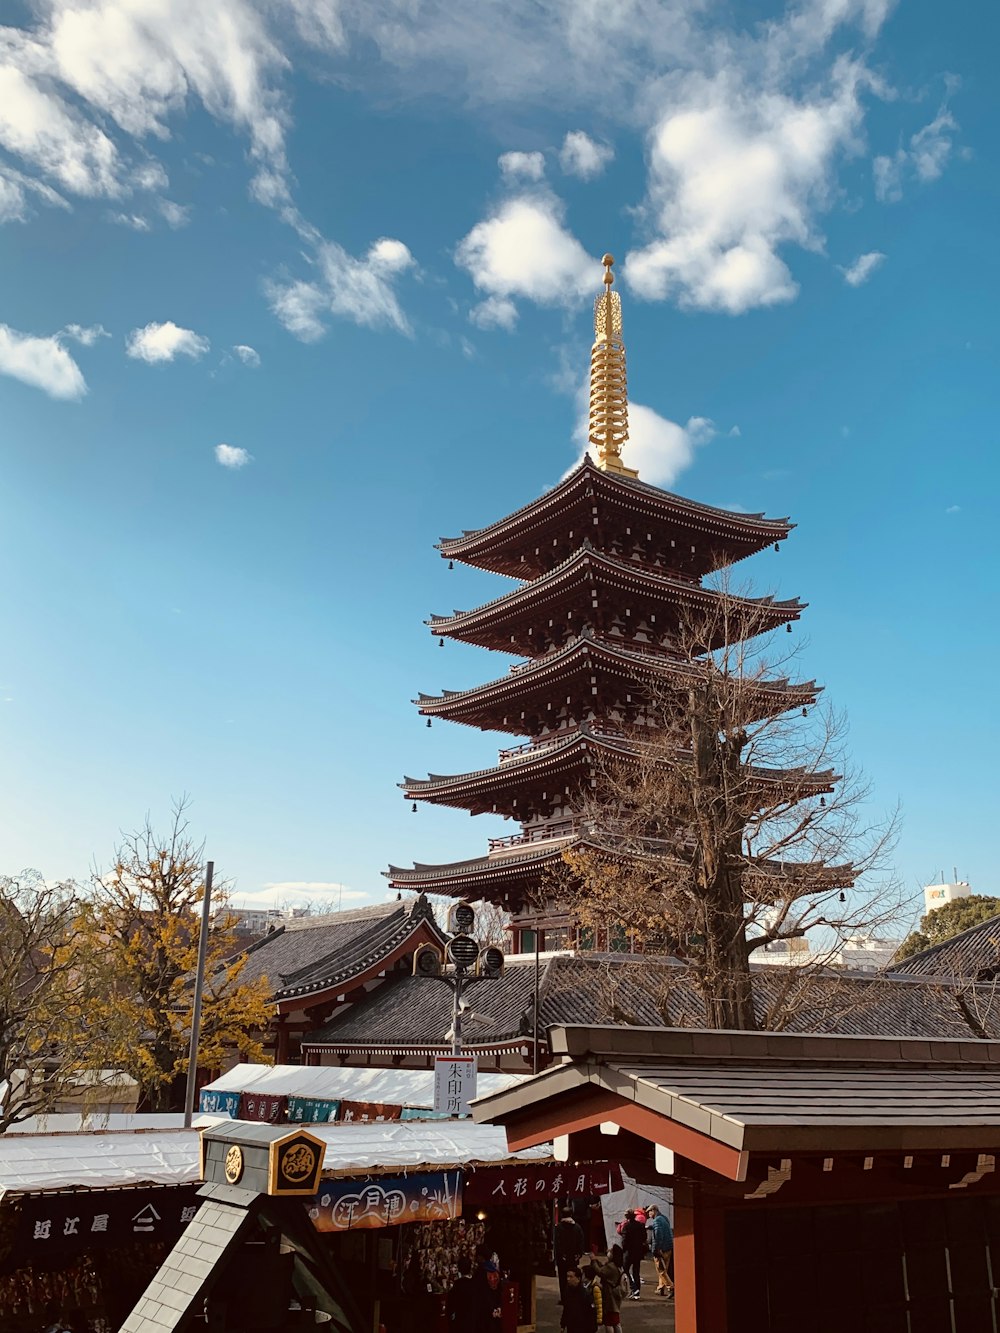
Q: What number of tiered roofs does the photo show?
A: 5